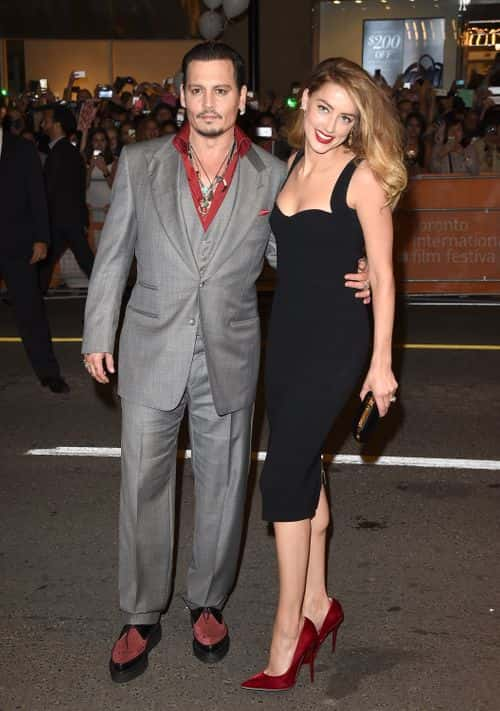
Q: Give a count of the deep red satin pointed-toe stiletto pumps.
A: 2